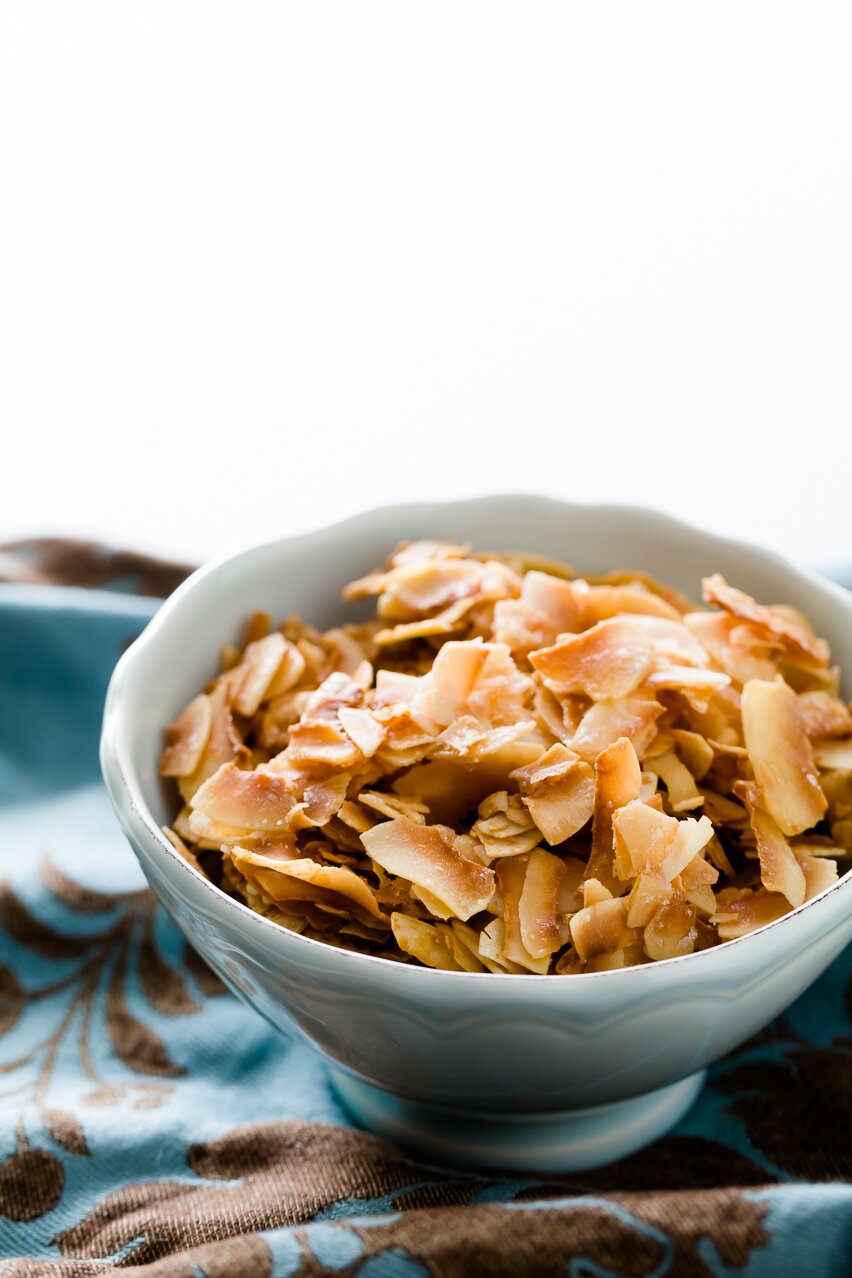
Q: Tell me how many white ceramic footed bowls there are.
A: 1